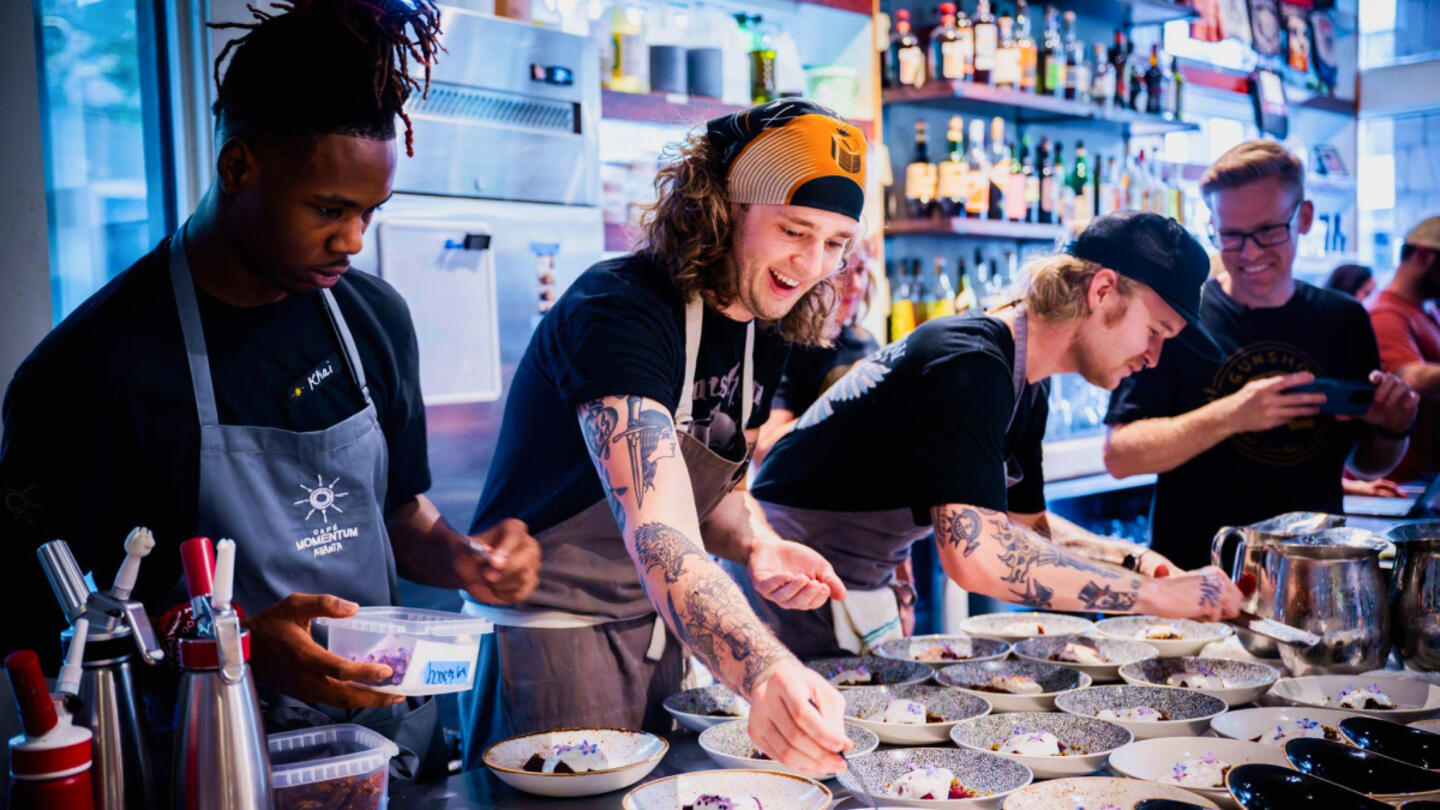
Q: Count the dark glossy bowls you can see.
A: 5